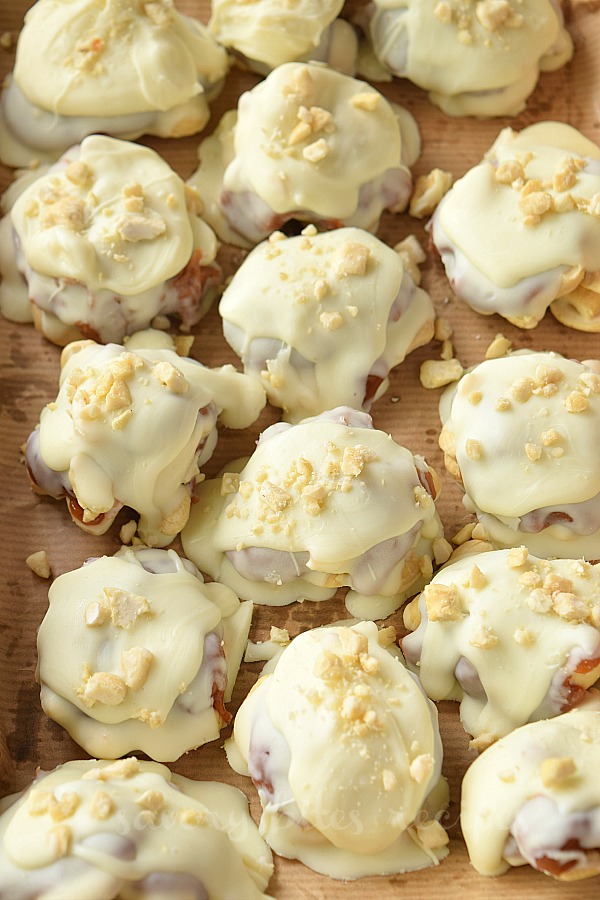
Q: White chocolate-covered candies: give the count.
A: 15